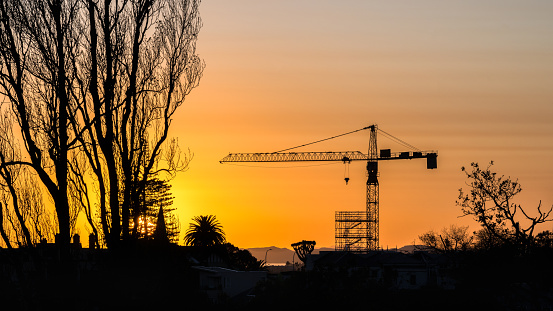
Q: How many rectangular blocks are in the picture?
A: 4